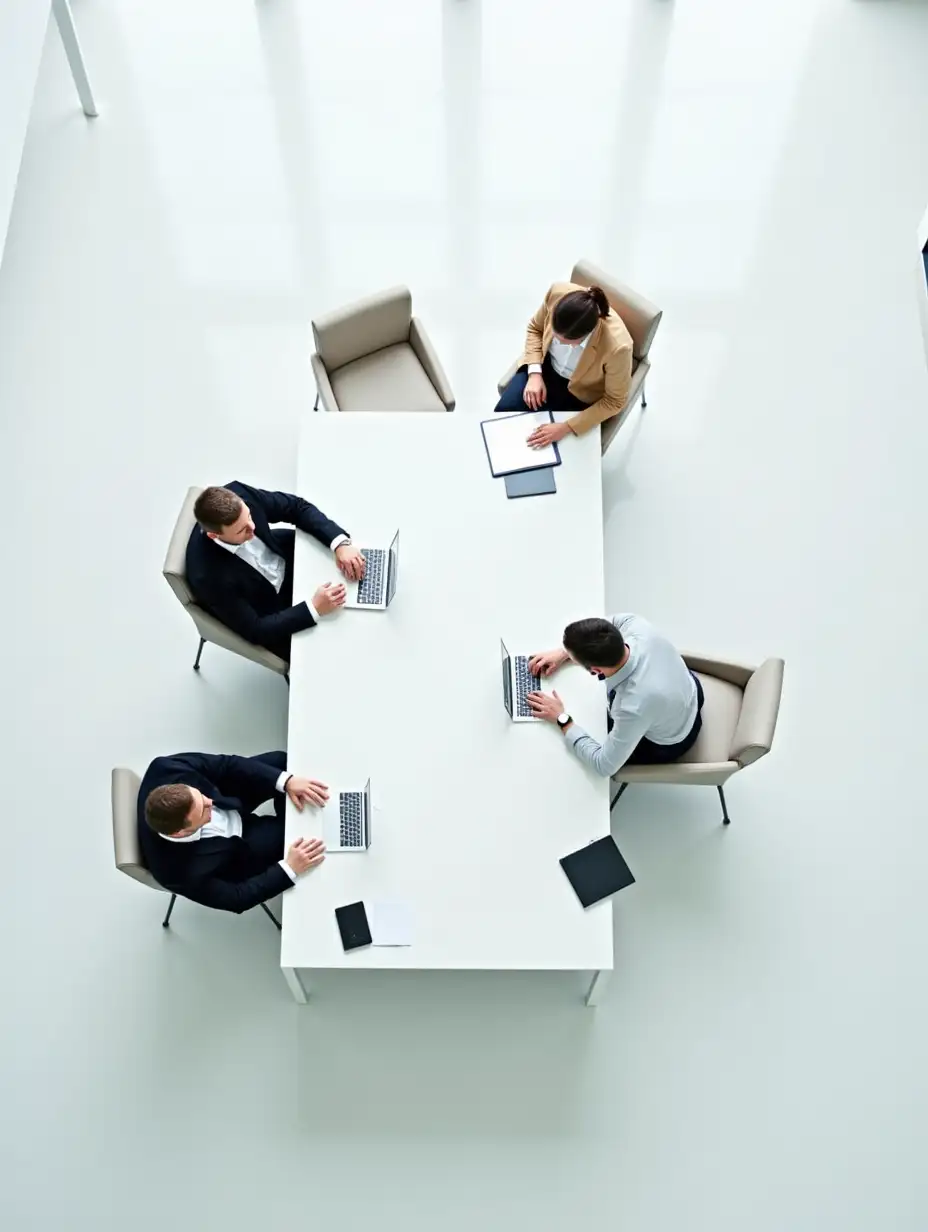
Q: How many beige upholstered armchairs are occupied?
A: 4